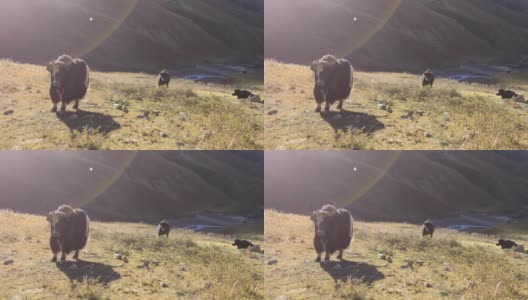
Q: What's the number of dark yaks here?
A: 12